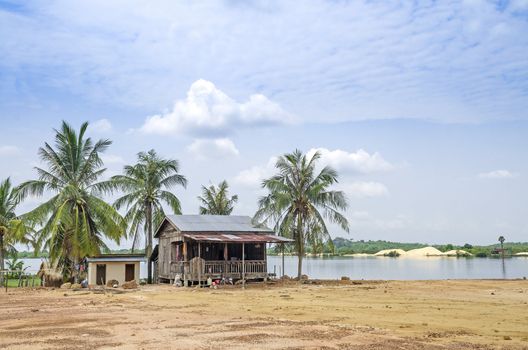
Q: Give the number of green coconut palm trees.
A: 5